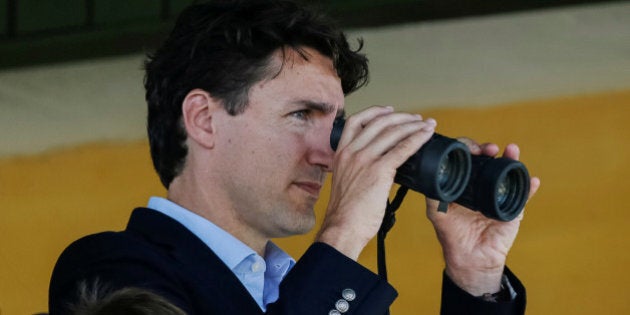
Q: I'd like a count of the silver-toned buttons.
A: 3